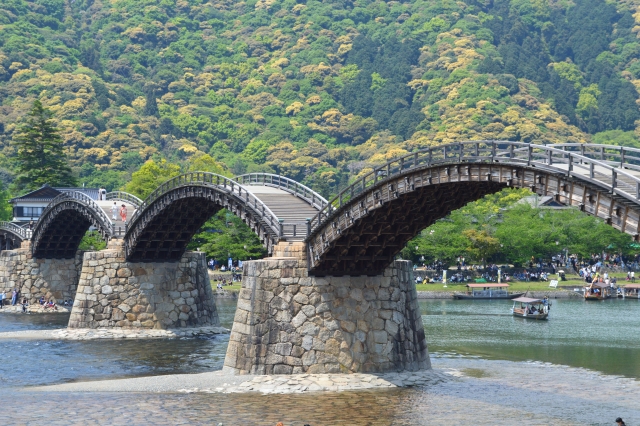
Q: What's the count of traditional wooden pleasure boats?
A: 4